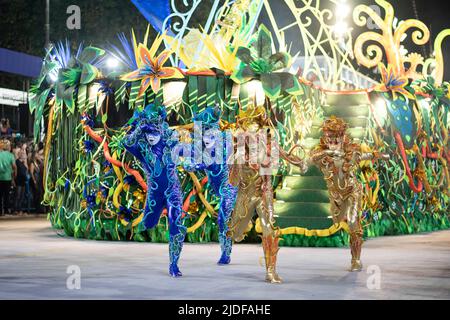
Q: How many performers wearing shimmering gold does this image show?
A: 2